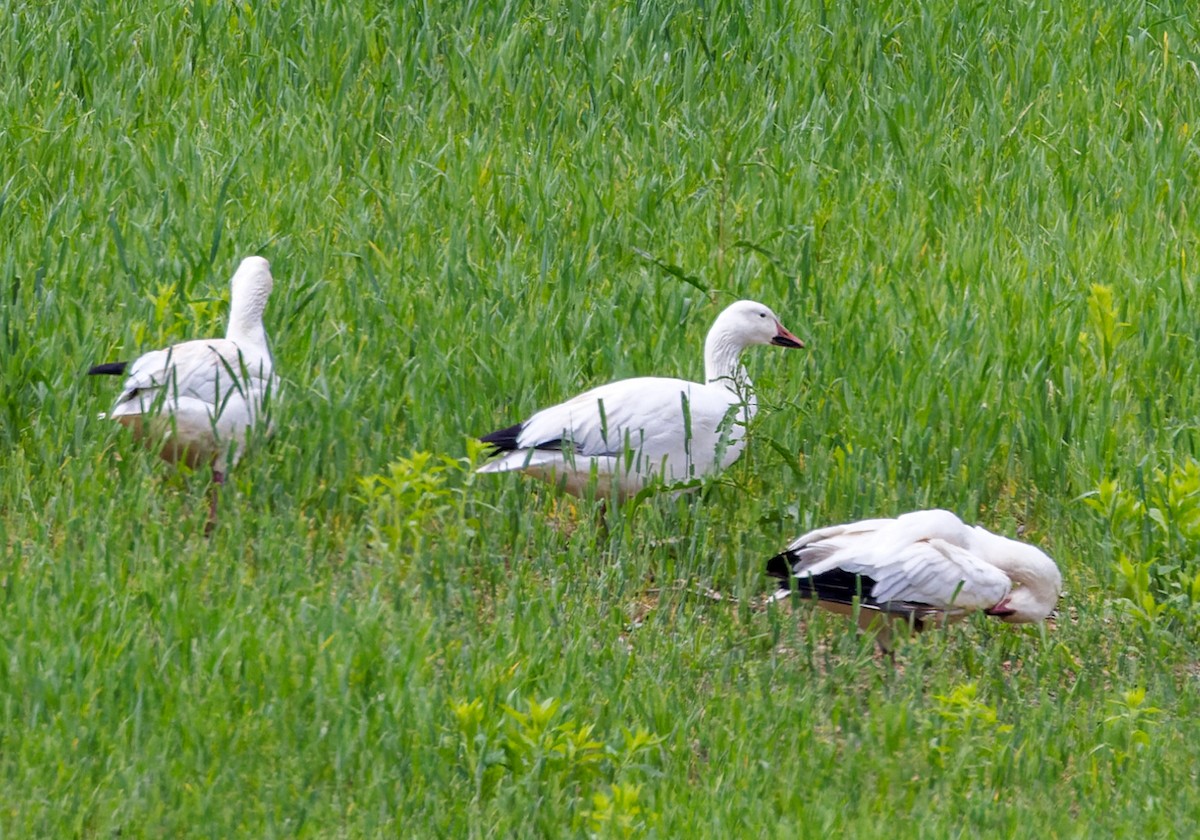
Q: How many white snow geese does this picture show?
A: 3